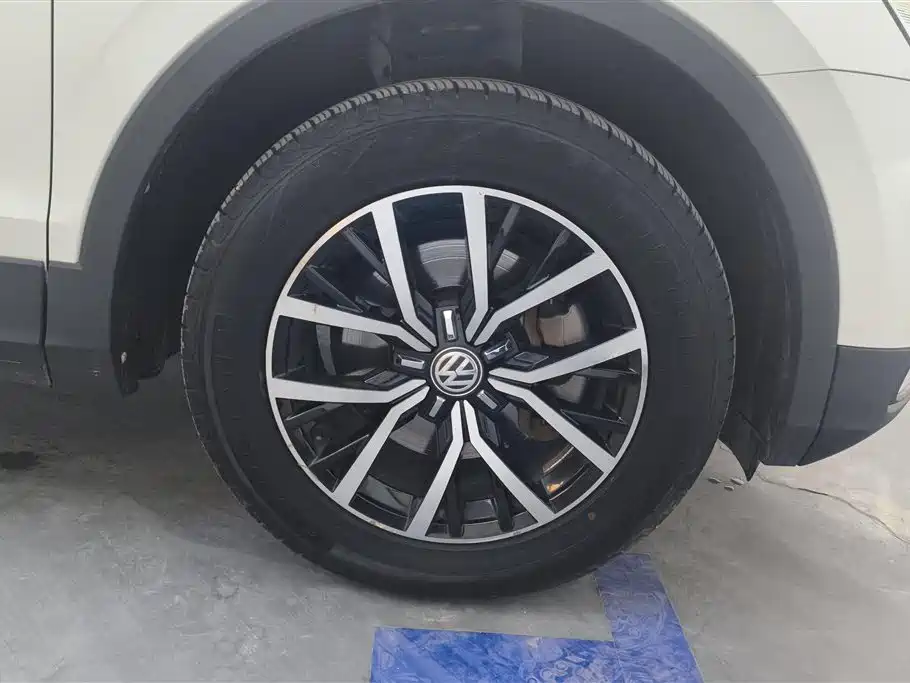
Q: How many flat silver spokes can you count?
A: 10